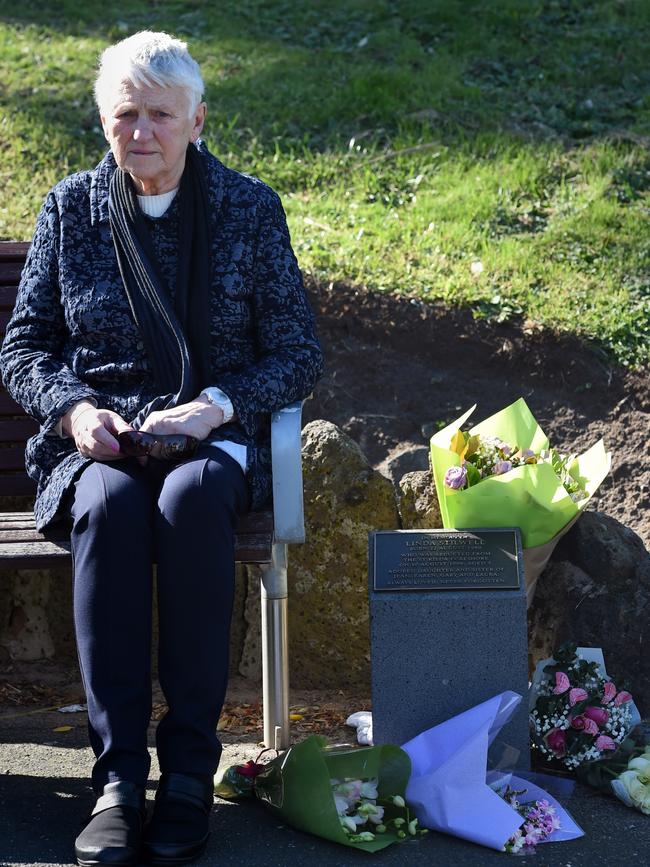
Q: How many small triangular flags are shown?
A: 0